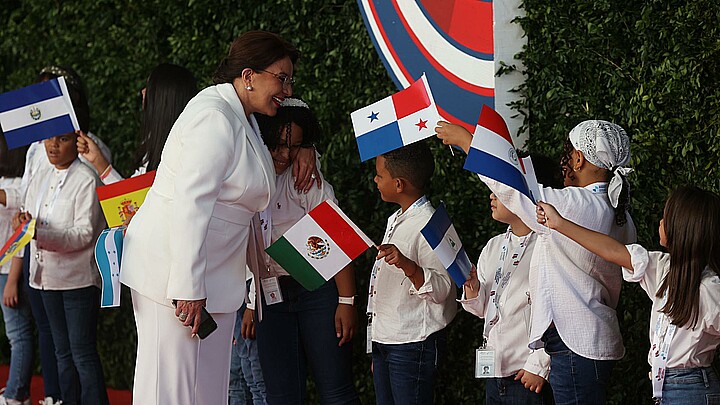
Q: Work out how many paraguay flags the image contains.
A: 1